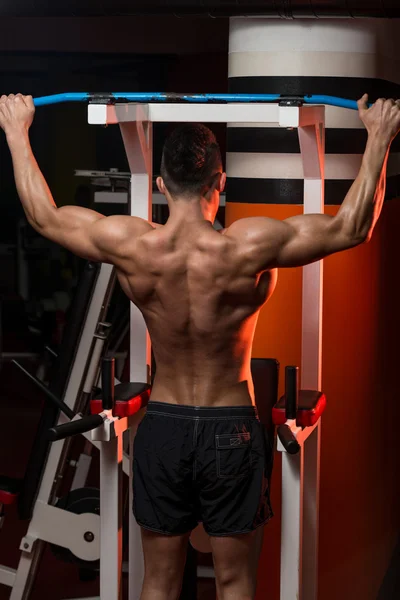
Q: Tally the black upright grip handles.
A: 2